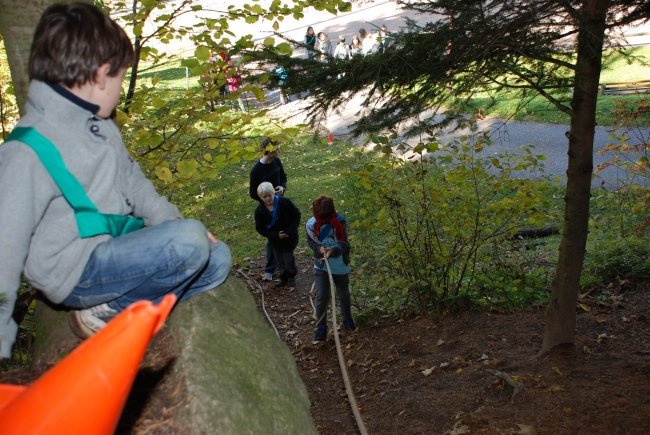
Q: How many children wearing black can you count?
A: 2